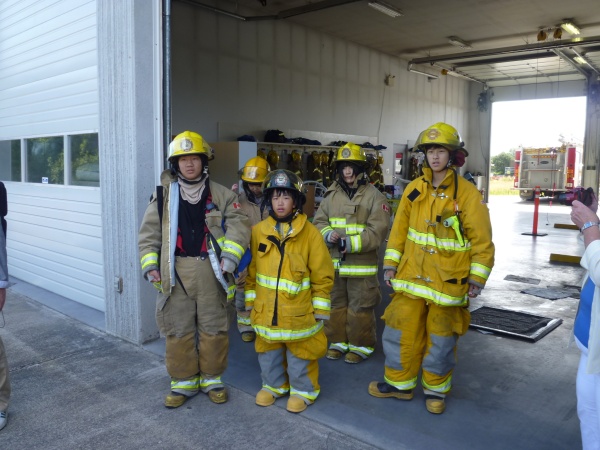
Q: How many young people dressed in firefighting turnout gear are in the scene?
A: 5